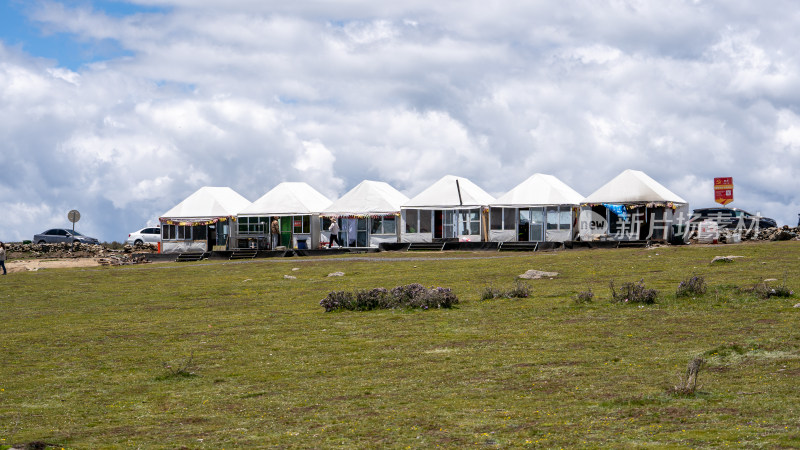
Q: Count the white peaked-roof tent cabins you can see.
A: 6